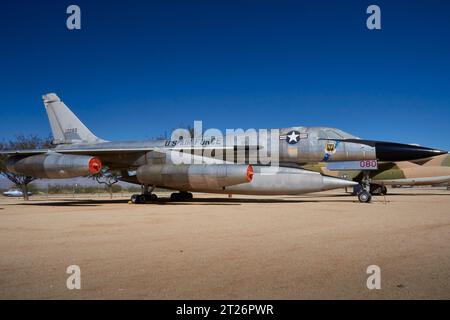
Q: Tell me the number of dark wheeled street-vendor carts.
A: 0